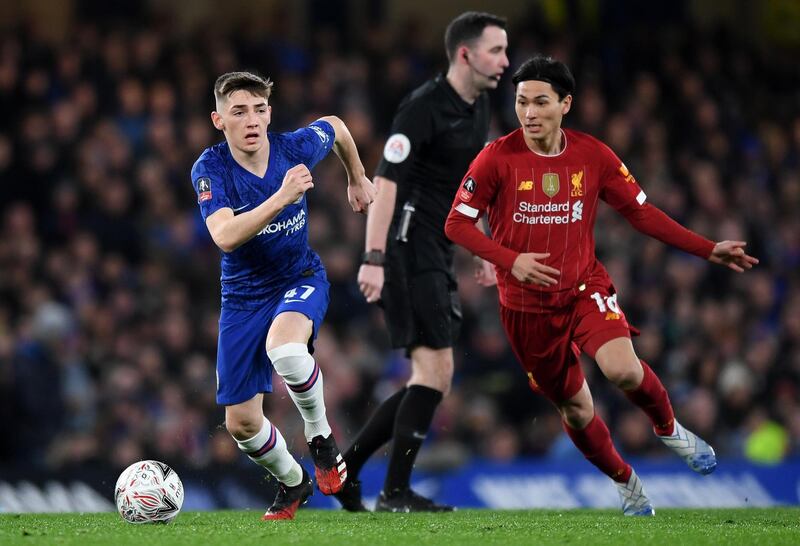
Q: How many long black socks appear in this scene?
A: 2